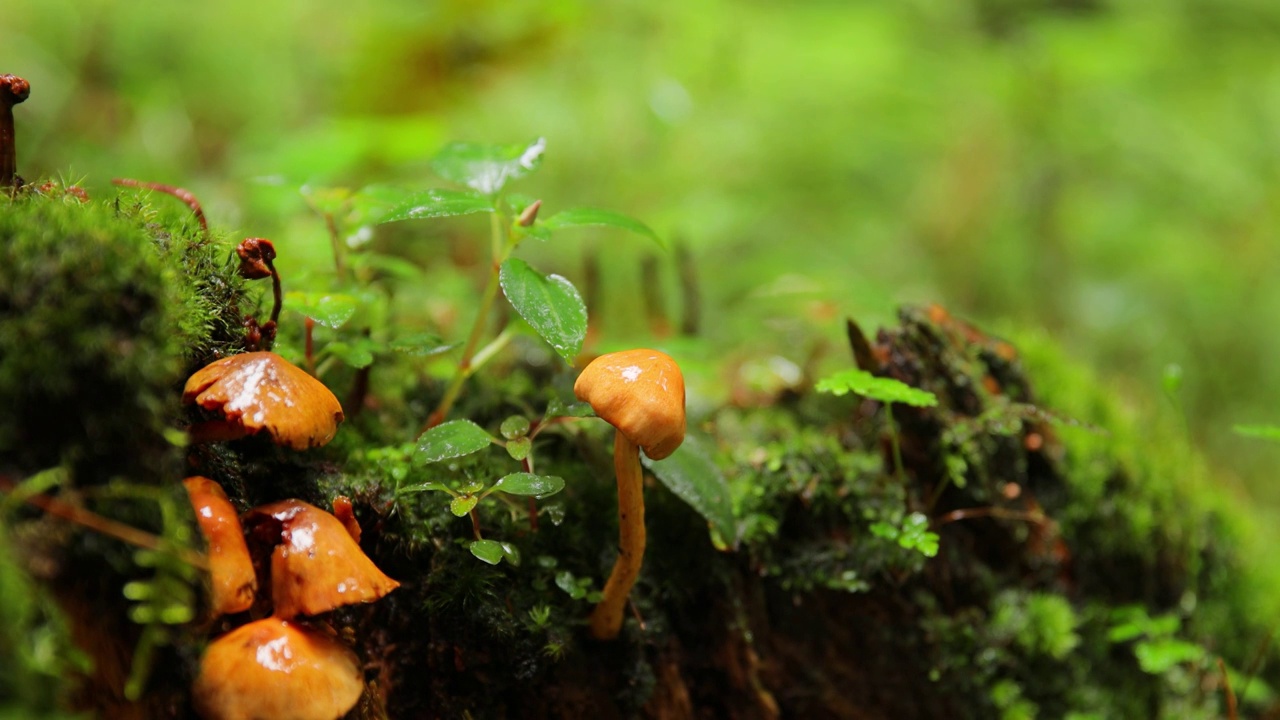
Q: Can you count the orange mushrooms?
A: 5